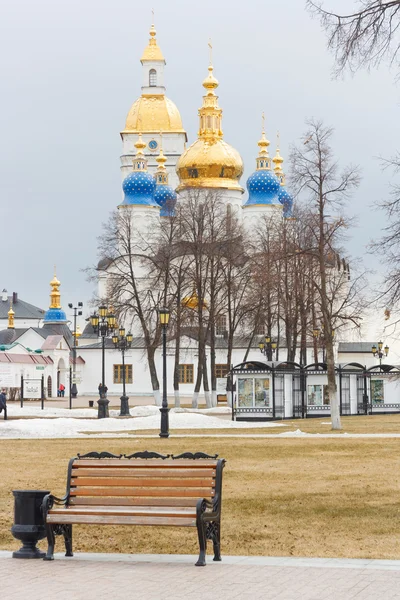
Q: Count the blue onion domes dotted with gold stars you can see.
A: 4